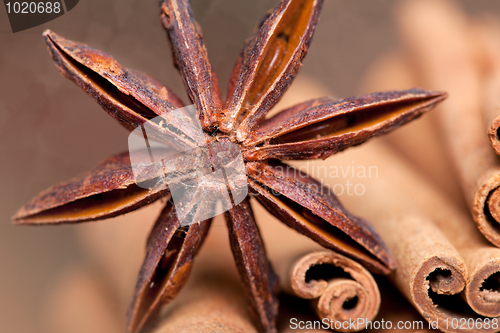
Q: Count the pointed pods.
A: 8